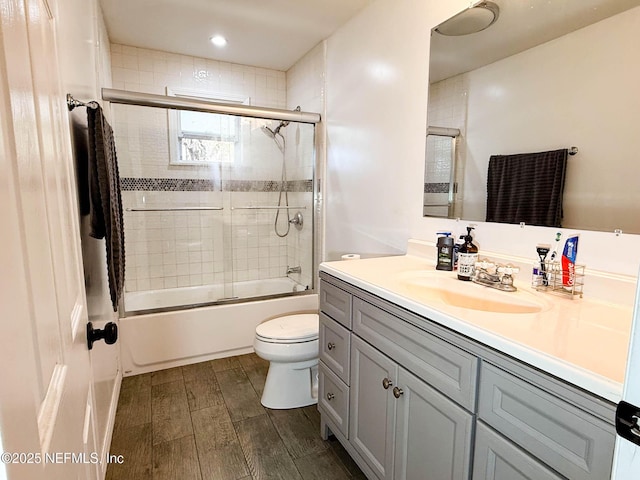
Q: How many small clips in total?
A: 3